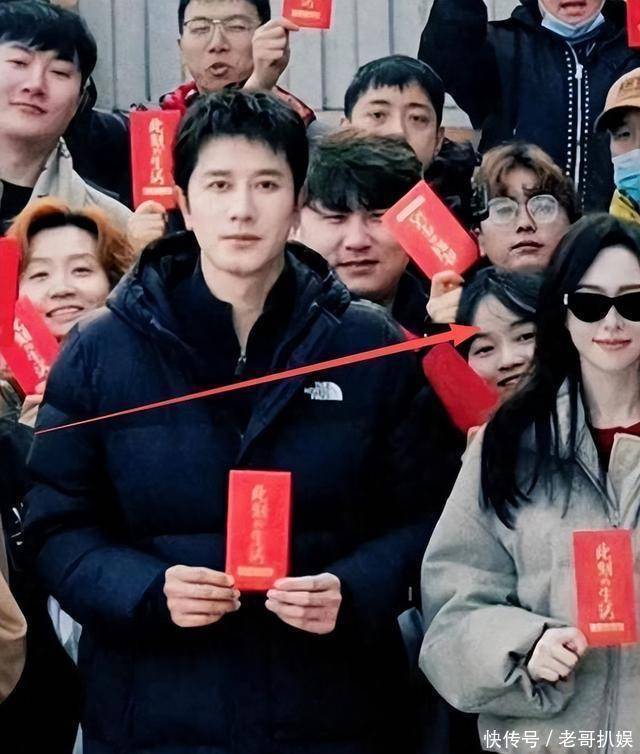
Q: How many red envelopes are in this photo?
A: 9